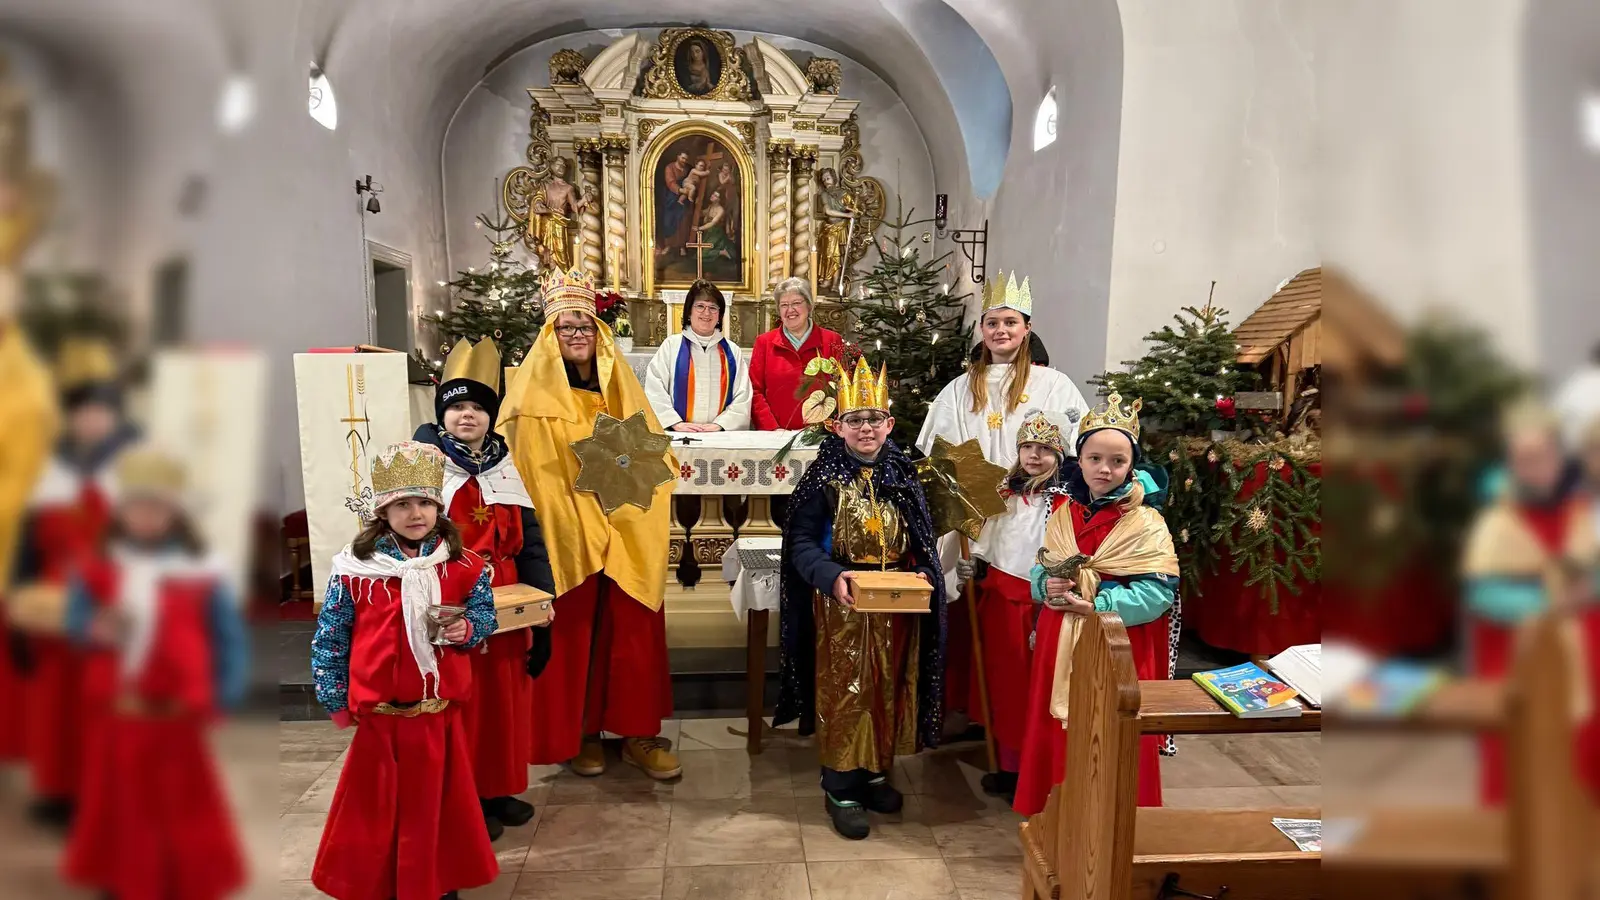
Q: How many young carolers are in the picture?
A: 7